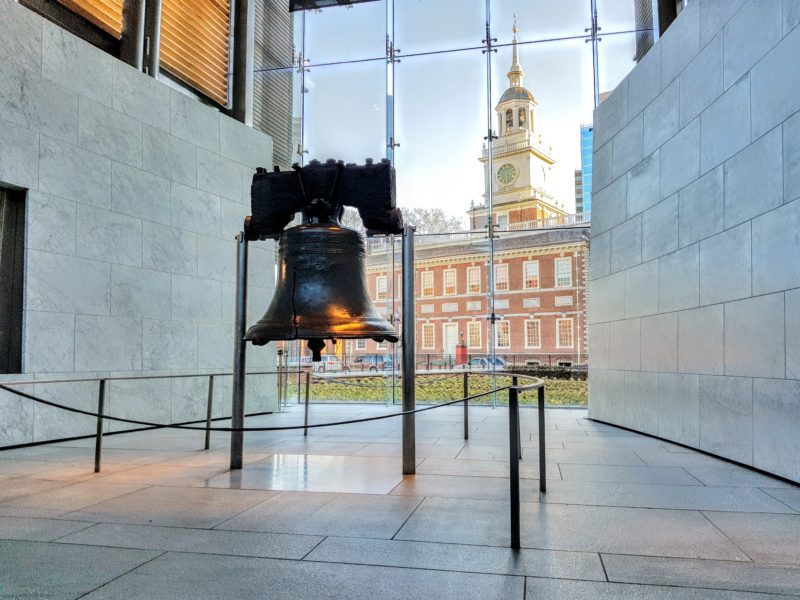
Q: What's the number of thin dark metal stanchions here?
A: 7